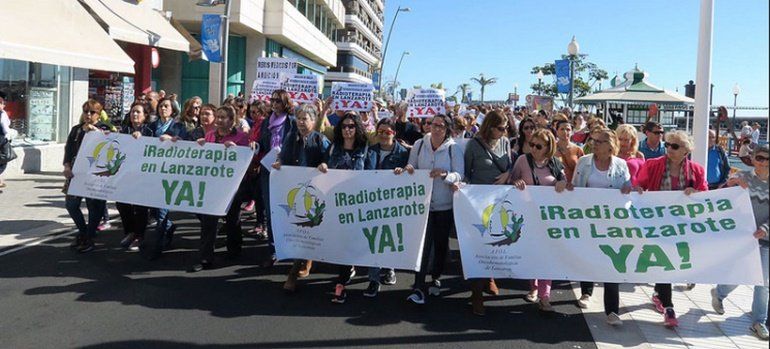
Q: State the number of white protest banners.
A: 3